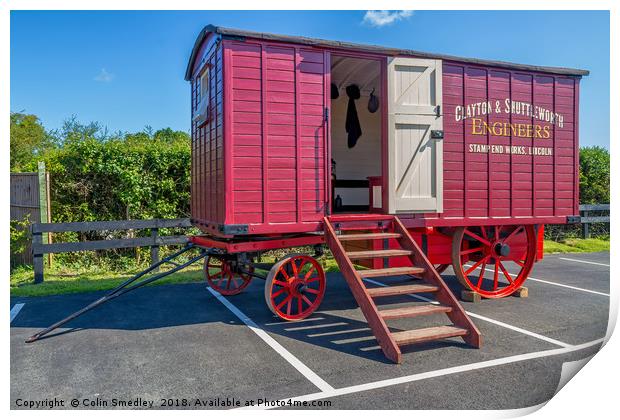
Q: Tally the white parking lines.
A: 6